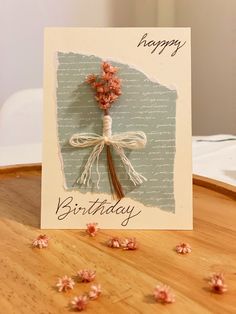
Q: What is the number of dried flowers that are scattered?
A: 11